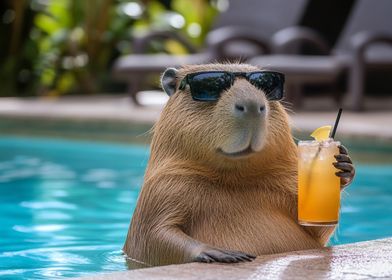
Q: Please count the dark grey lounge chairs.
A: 2